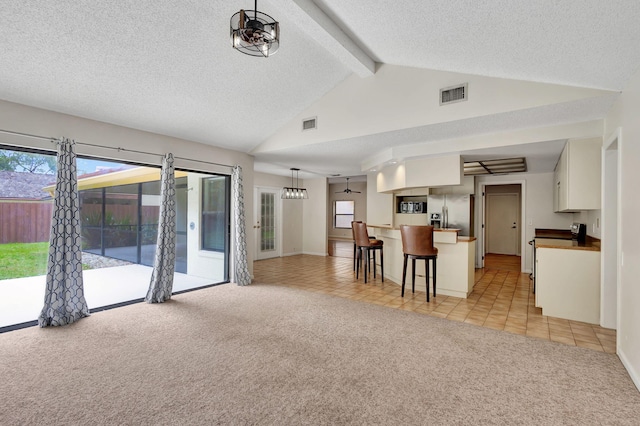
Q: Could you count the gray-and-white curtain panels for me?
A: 3